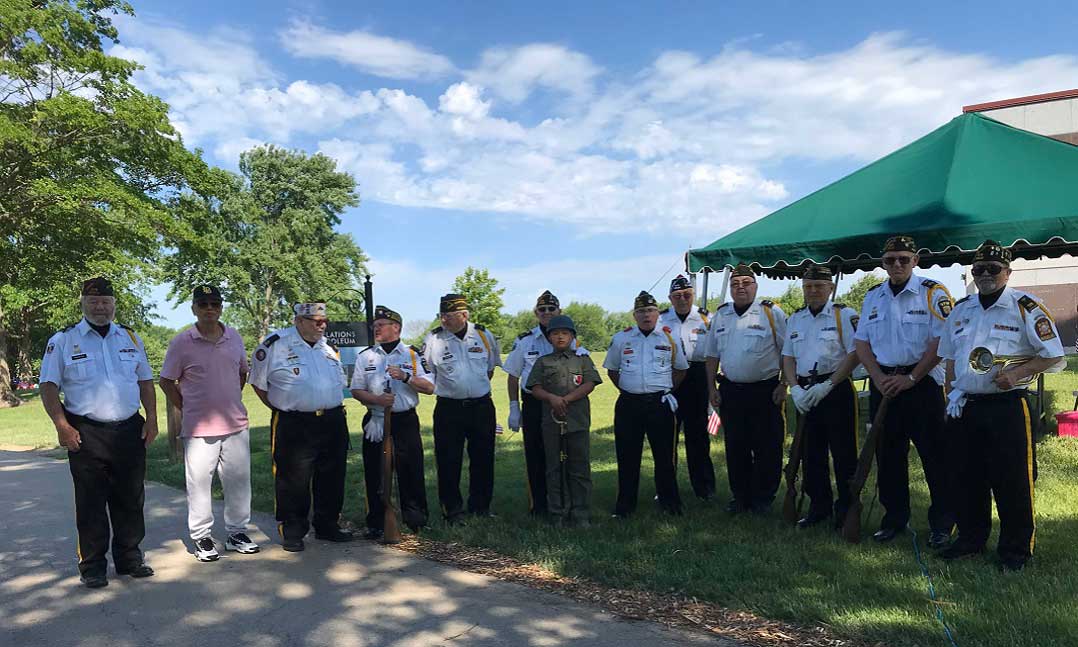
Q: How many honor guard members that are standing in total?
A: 11